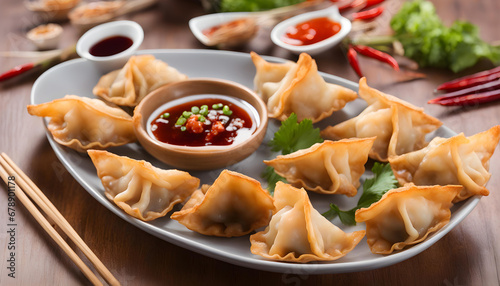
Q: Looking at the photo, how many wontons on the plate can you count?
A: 10